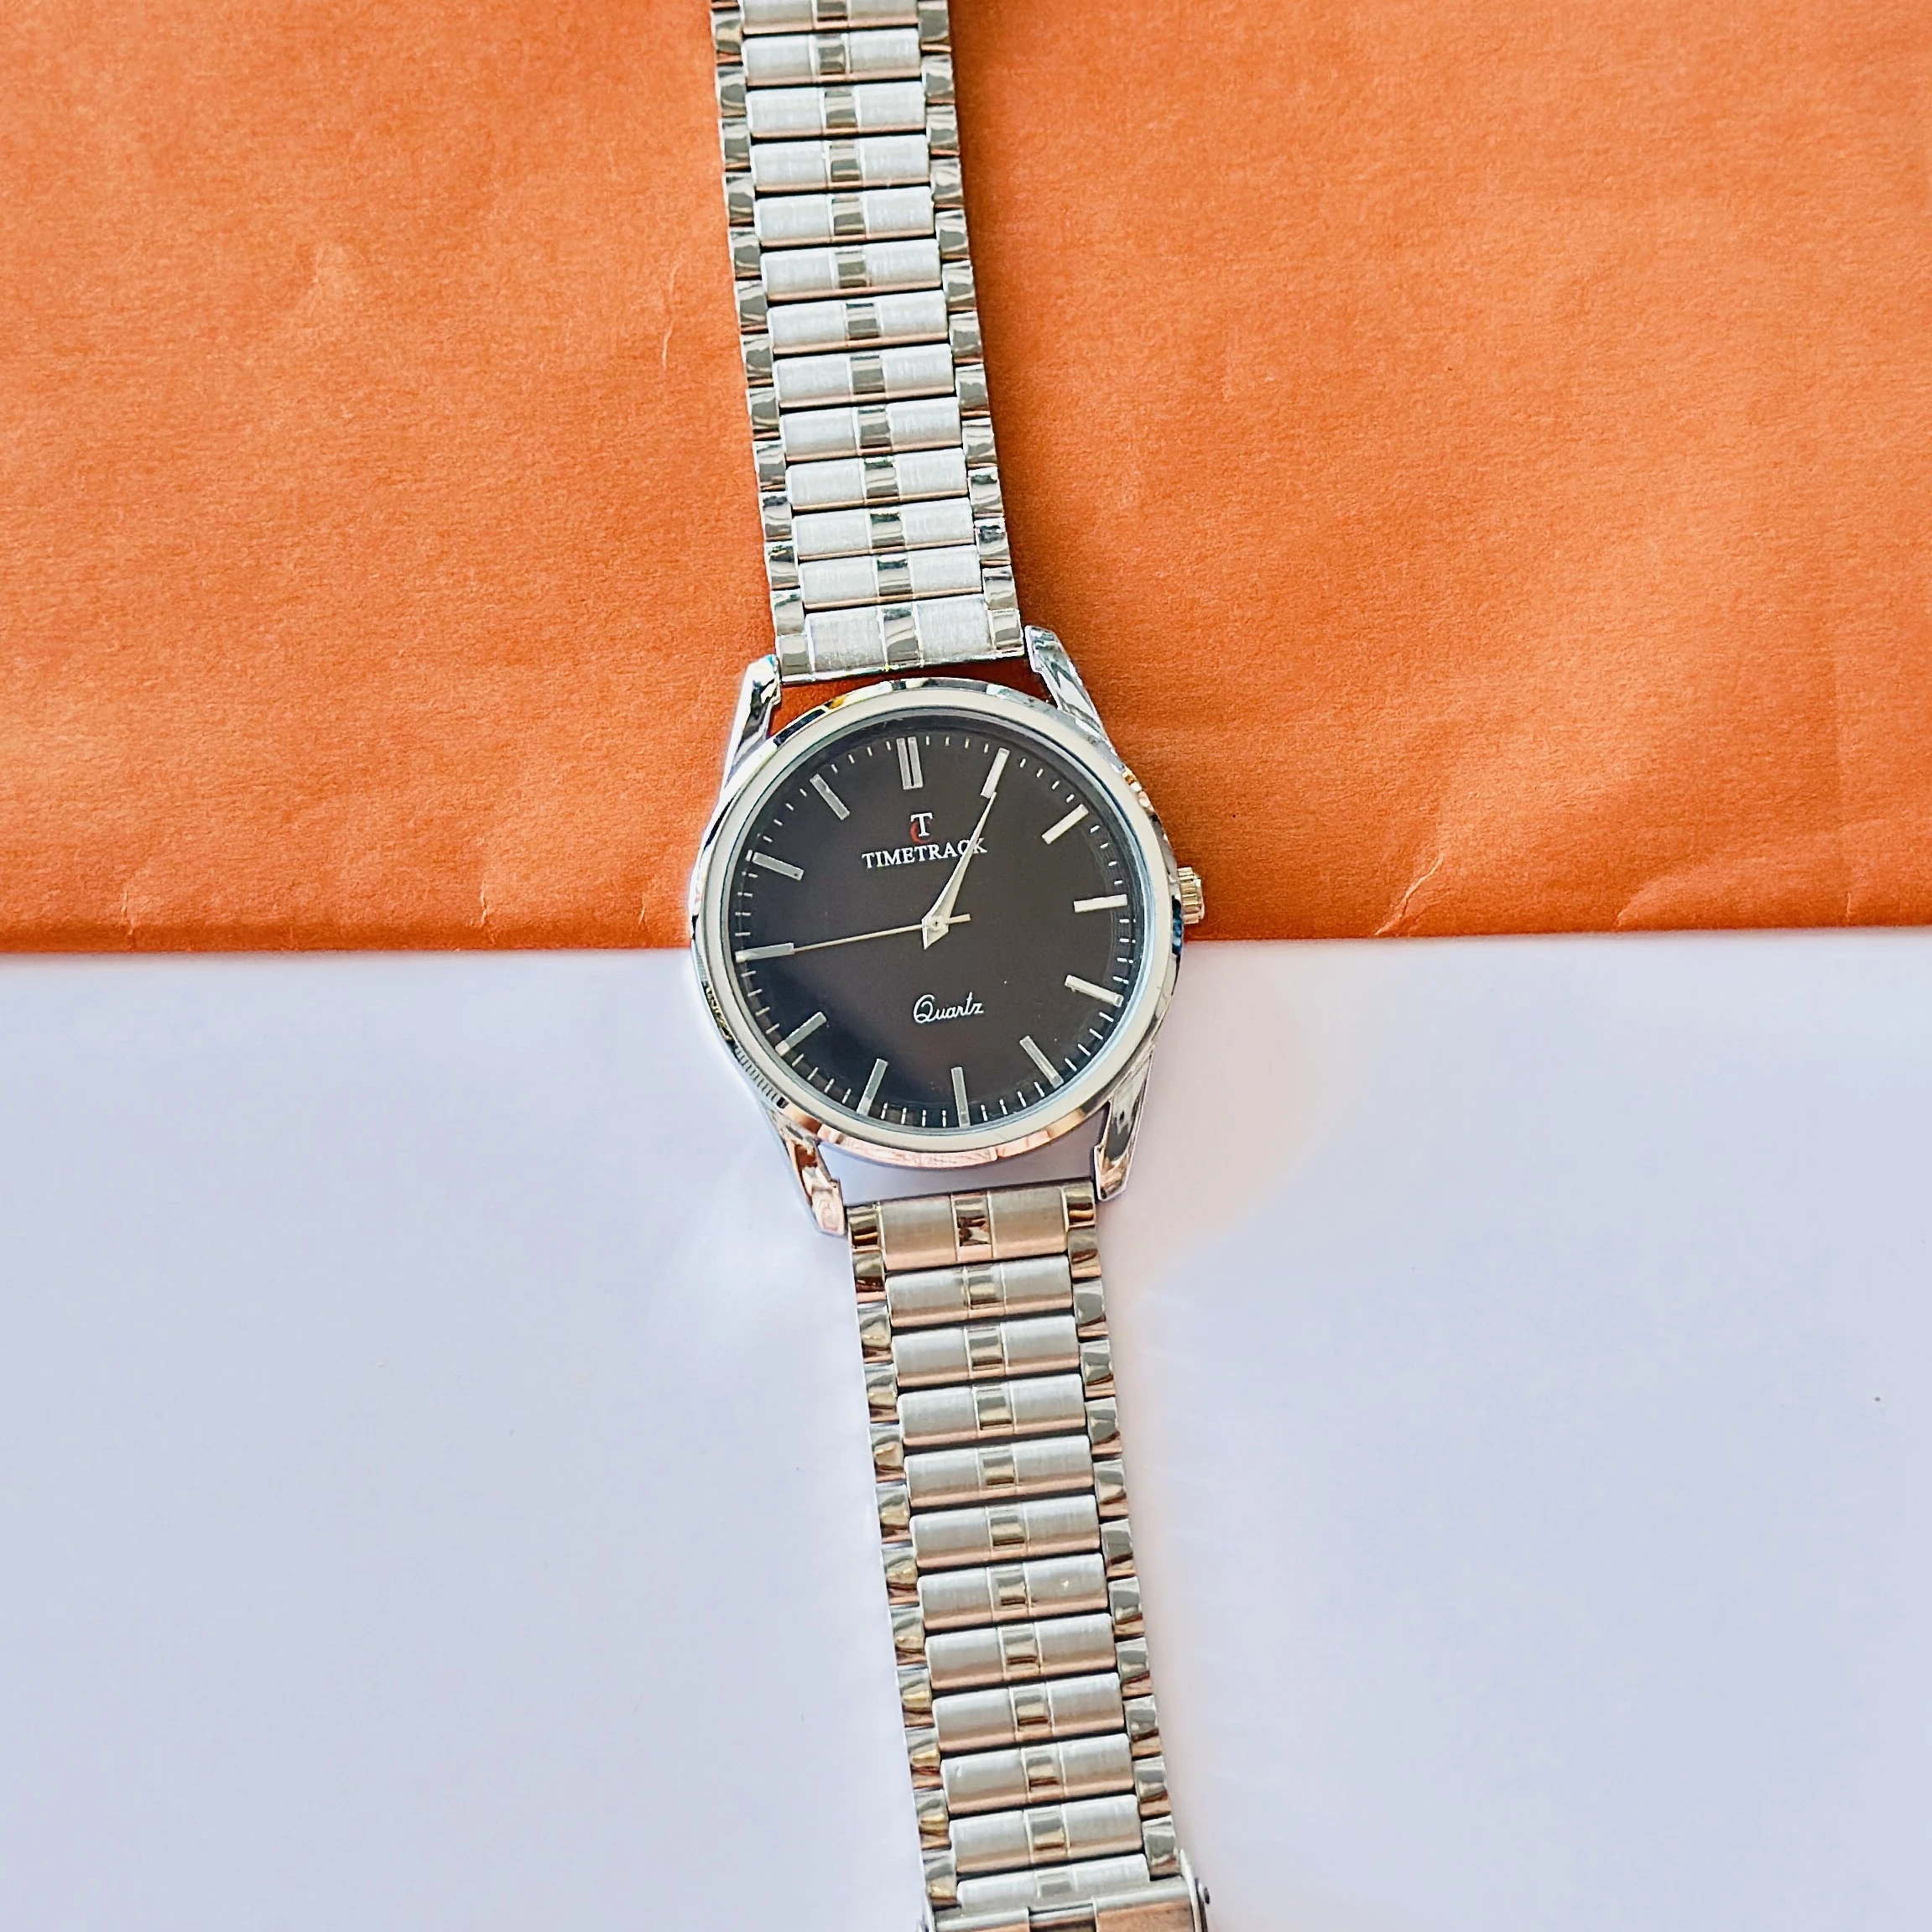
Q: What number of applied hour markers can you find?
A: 12